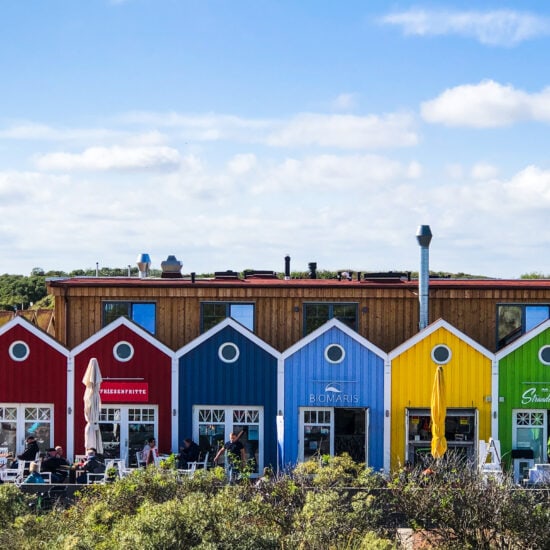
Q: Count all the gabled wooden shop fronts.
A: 6